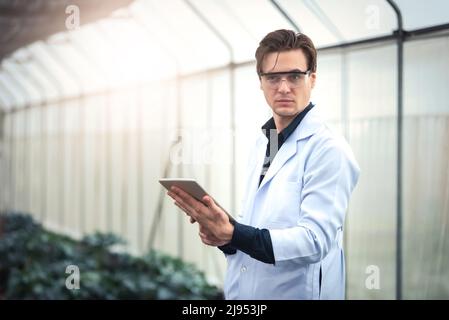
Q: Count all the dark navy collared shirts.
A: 1